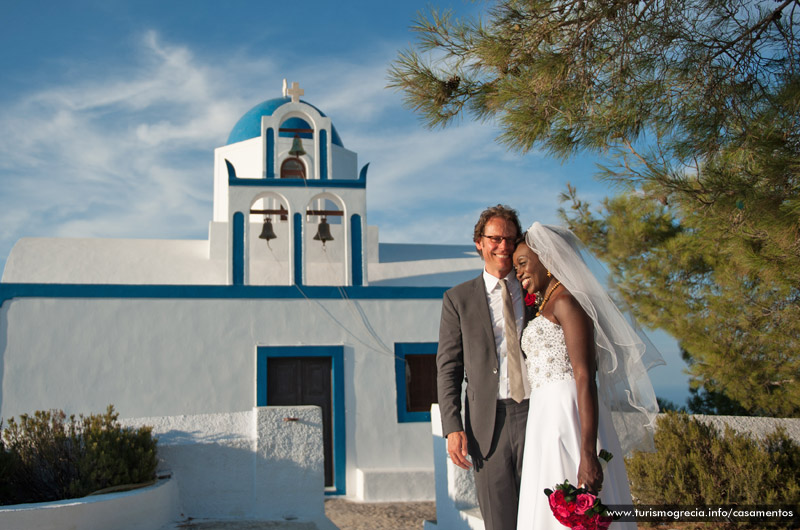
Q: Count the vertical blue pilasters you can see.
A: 5